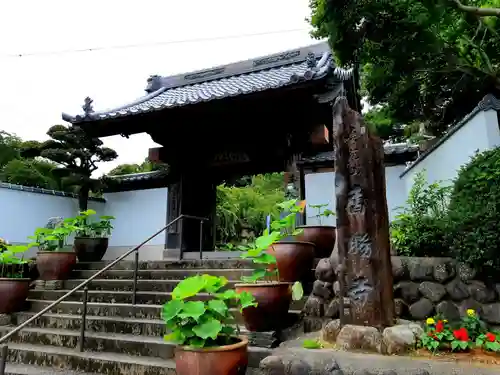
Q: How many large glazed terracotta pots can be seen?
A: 7